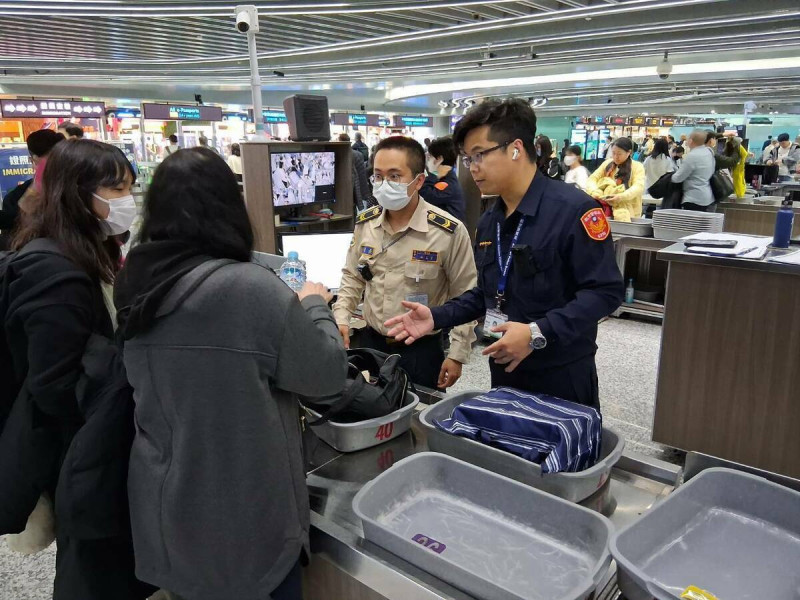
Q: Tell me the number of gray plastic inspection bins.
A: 4